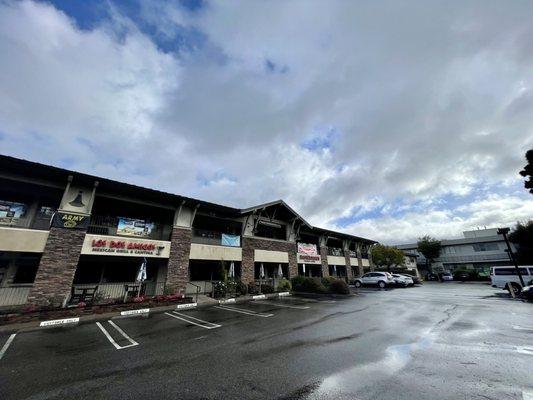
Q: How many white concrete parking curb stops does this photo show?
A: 6